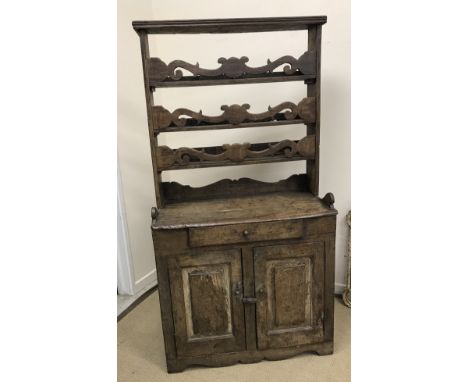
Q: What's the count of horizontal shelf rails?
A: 3